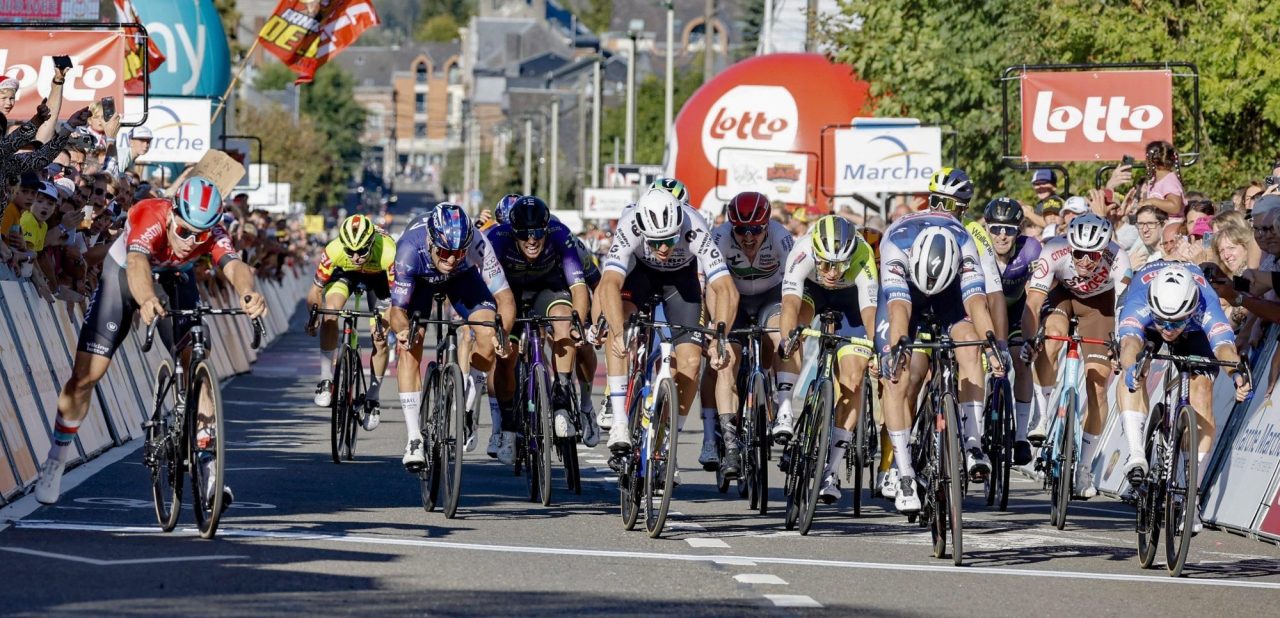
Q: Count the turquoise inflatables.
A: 1